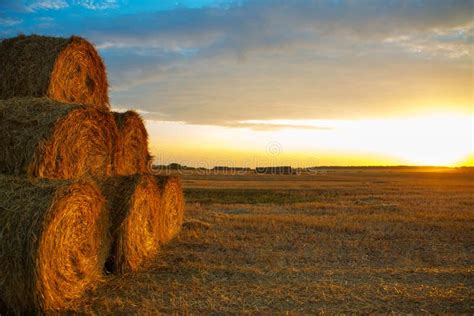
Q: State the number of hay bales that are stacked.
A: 6